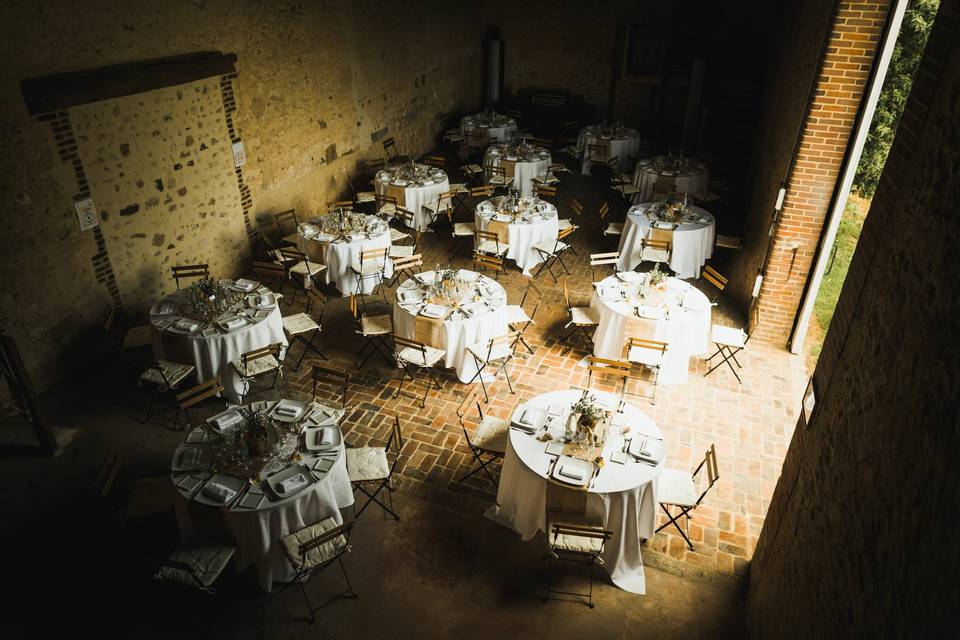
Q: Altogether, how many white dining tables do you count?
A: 13